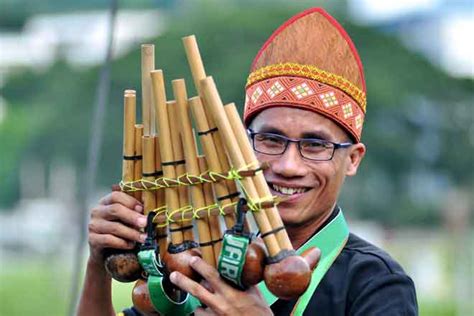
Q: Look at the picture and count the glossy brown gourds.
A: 5